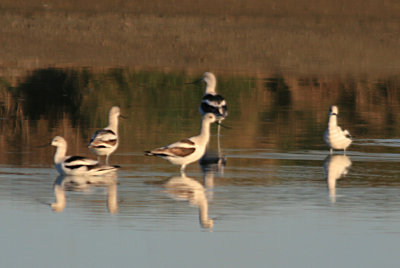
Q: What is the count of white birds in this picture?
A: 5